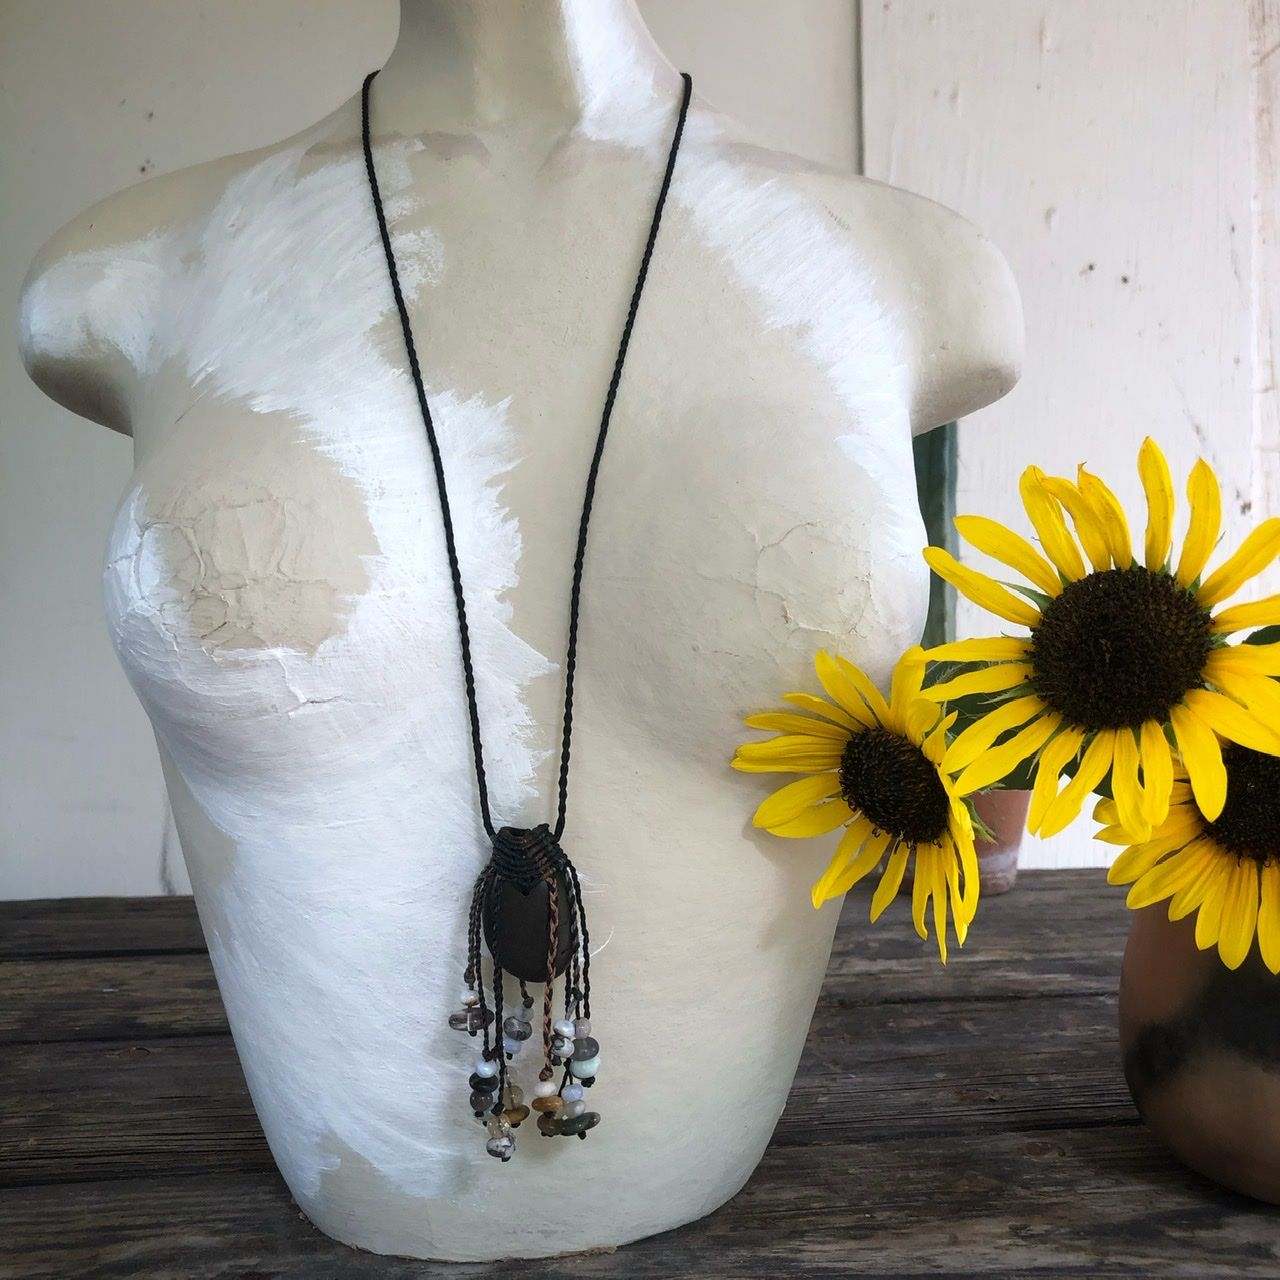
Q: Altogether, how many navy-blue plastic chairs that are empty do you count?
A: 0